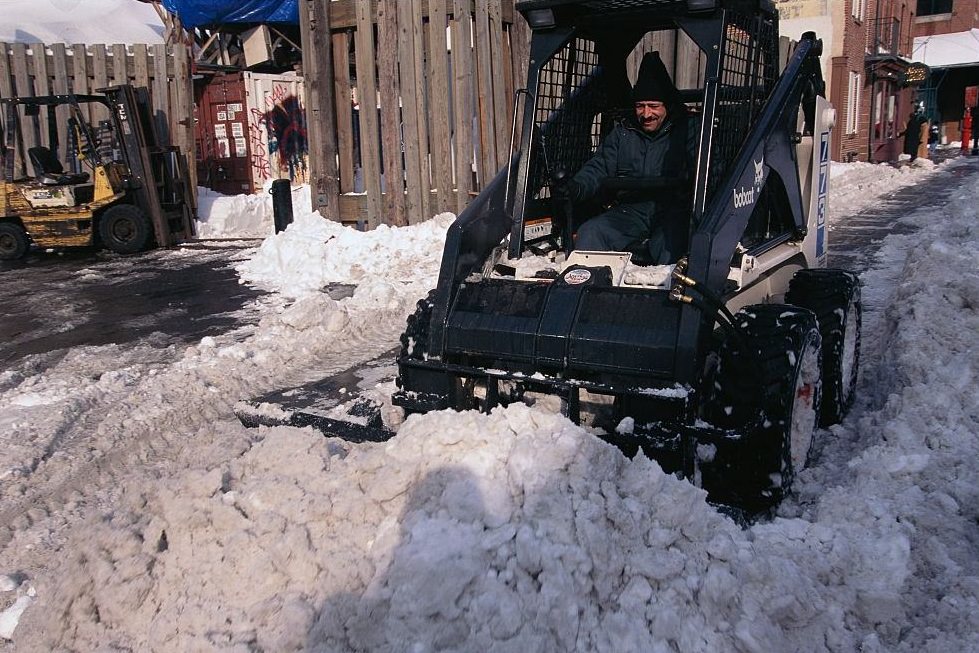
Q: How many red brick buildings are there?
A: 2